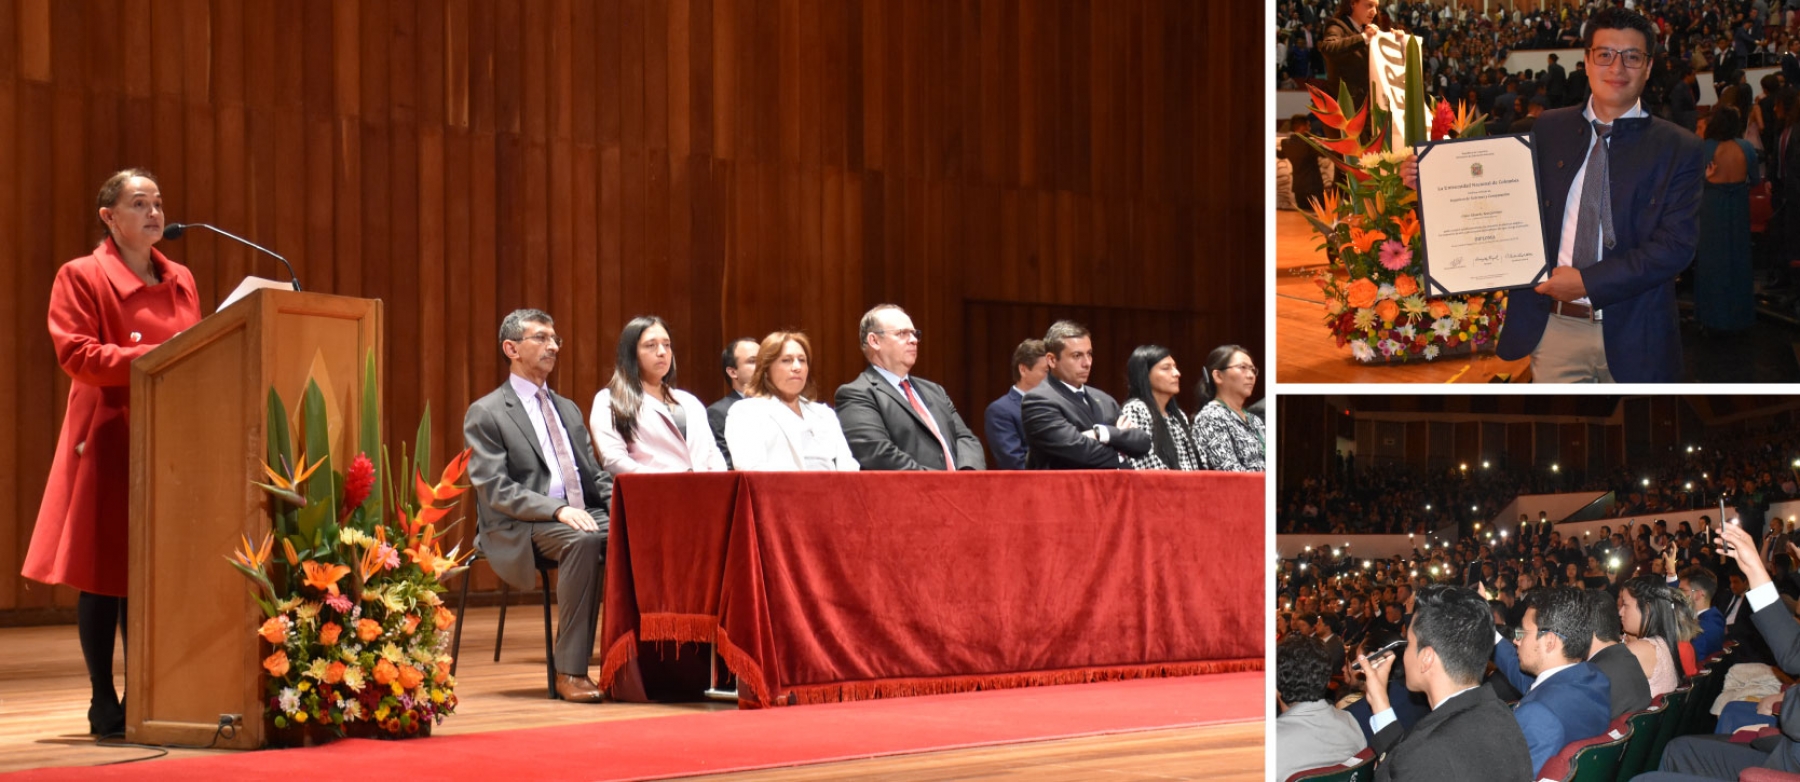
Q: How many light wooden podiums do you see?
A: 1